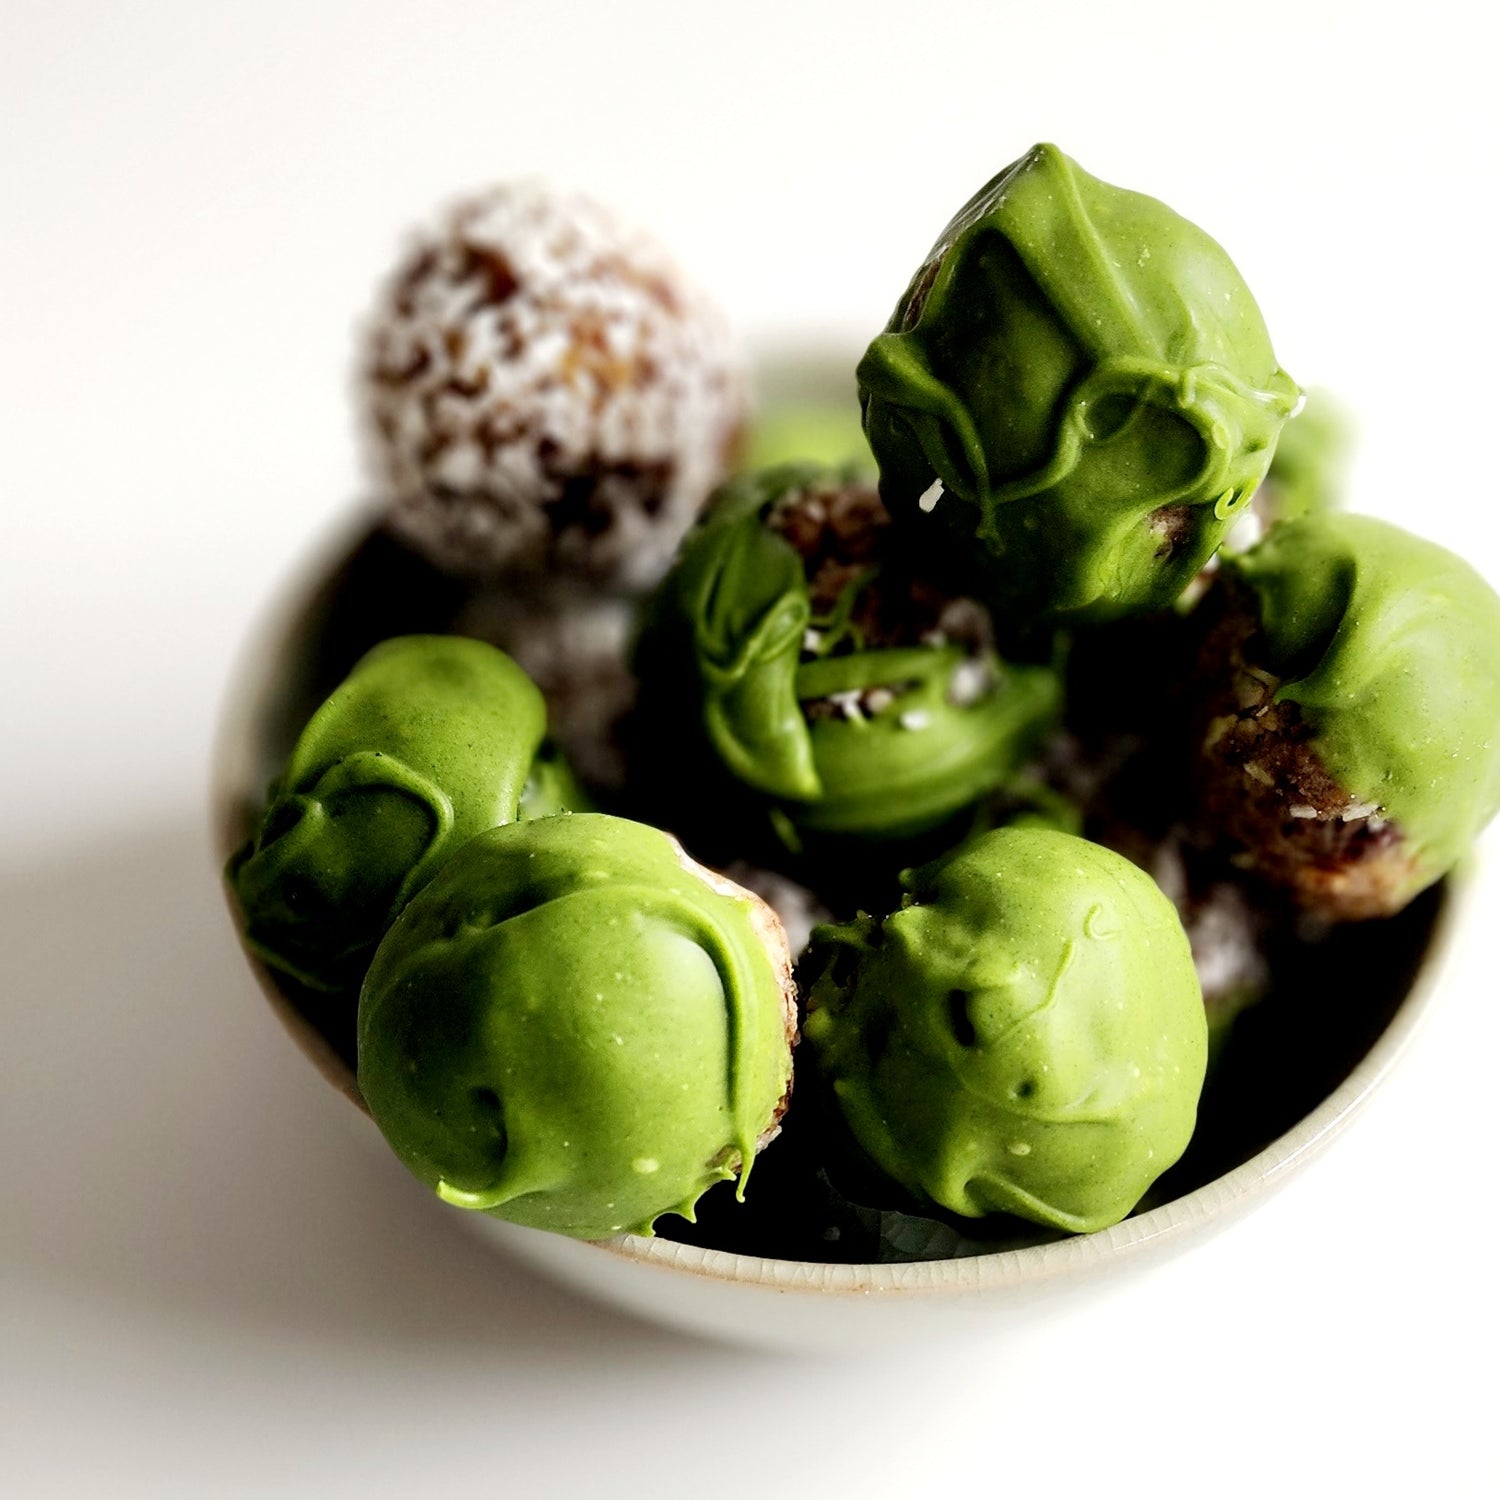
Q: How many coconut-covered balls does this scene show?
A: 1